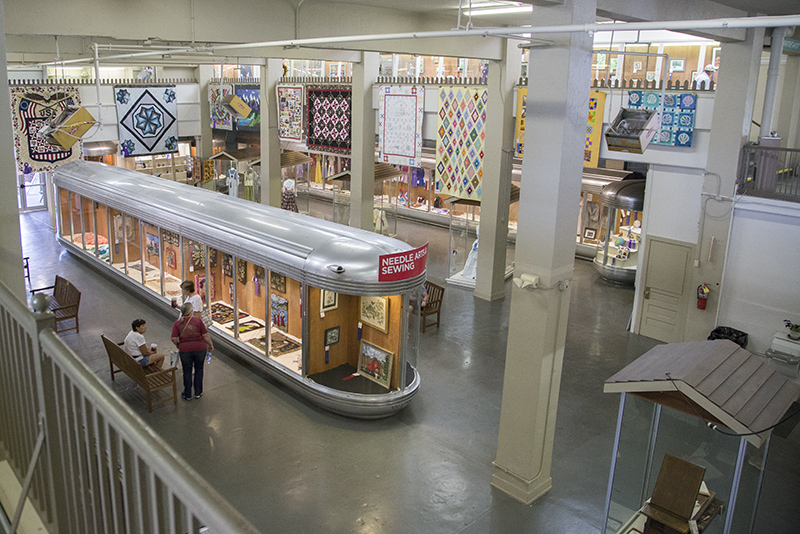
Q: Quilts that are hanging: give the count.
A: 10